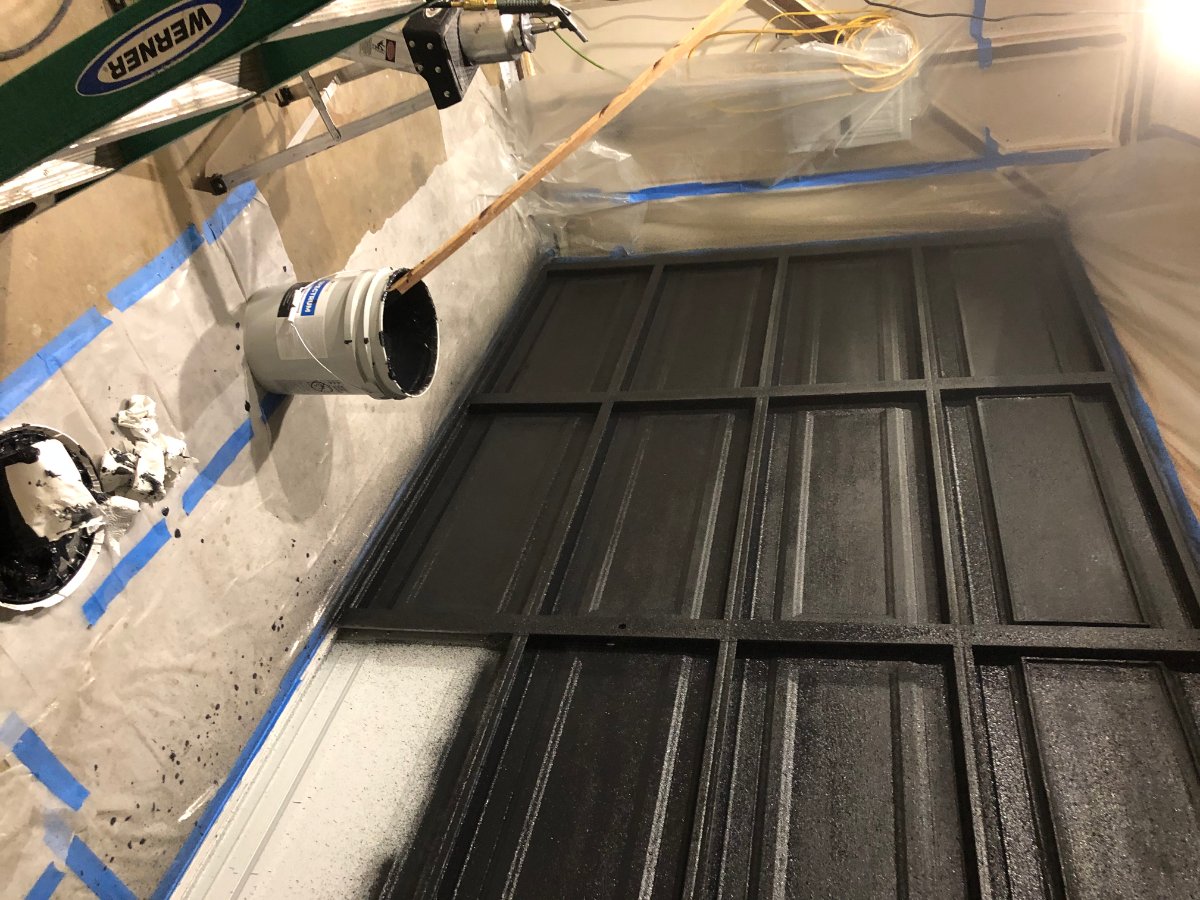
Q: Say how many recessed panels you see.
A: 12